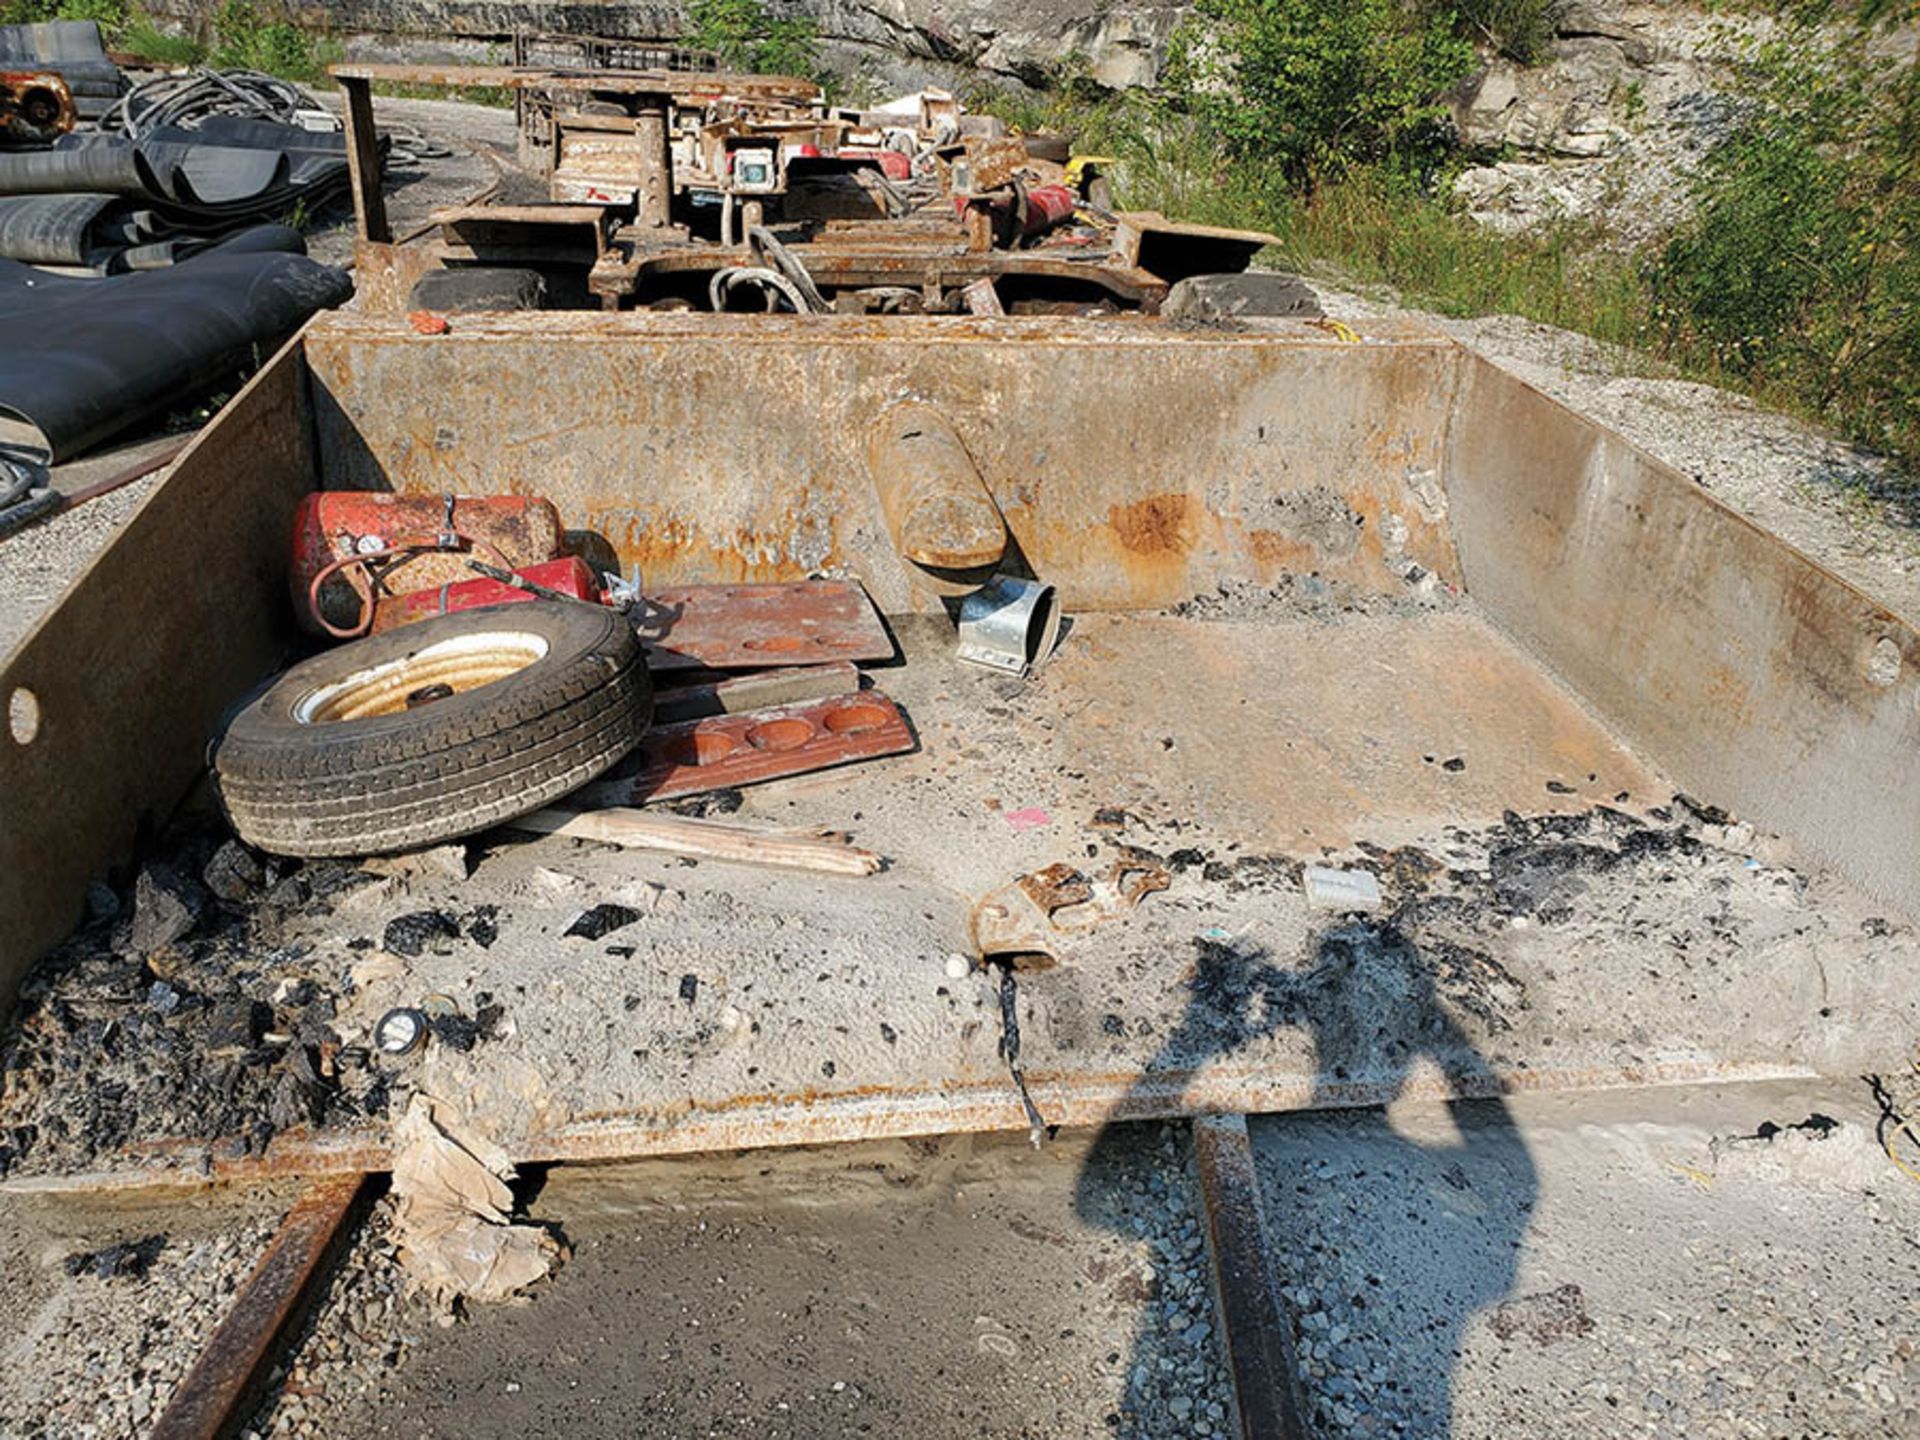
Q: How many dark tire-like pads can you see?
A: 2